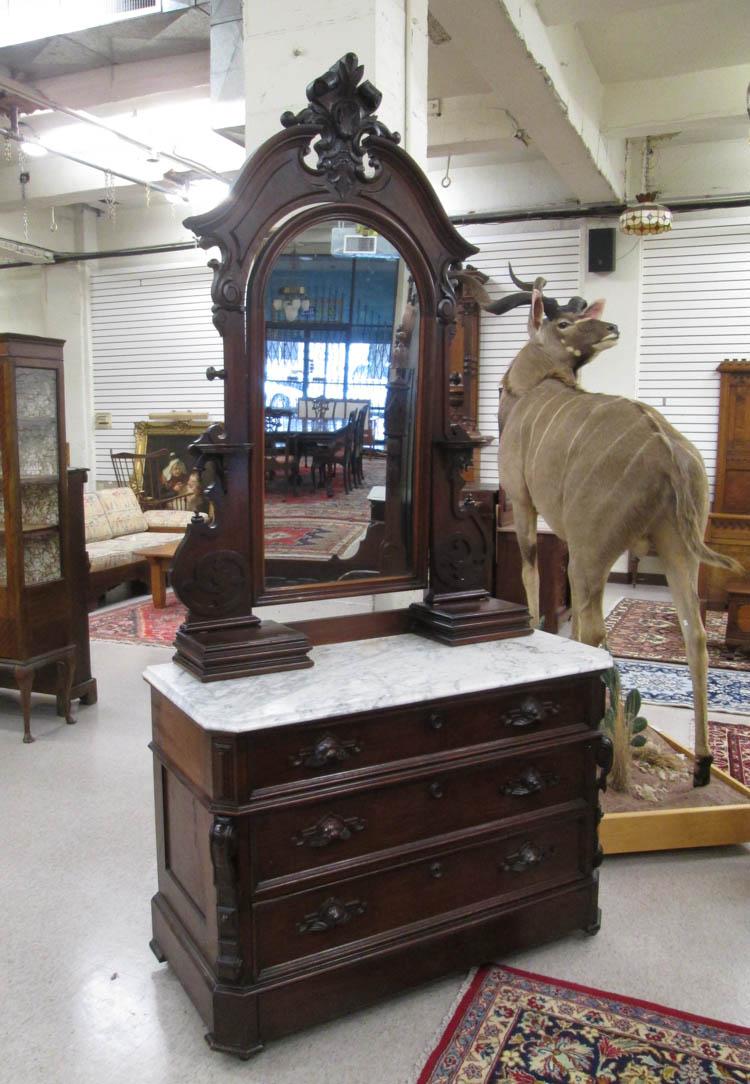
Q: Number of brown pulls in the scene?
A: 6